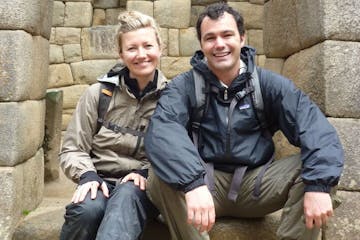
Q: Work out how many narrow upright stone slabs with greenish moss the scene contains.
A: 1